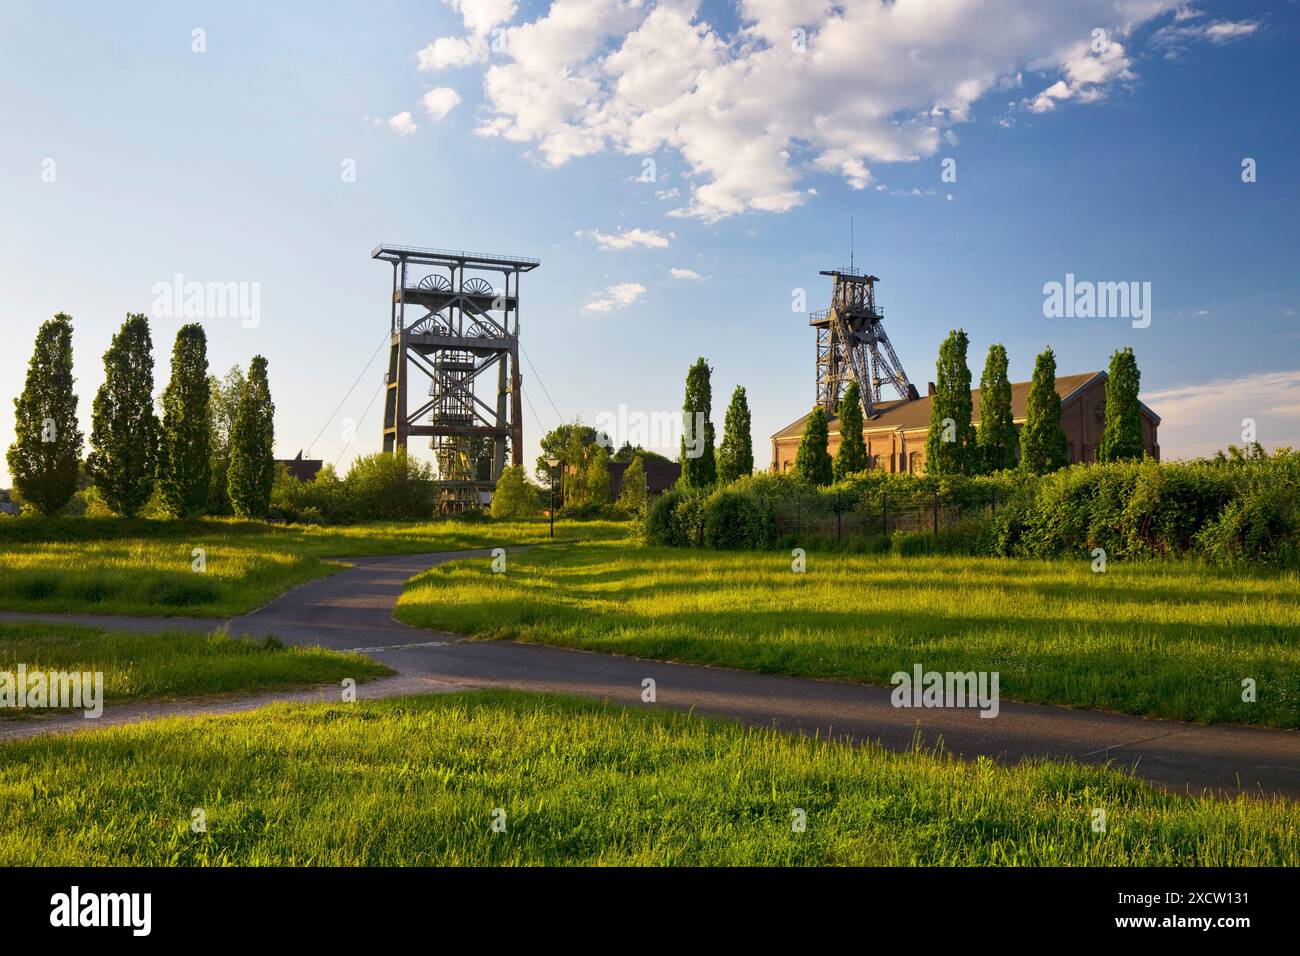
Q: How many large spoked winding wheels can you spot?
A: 4